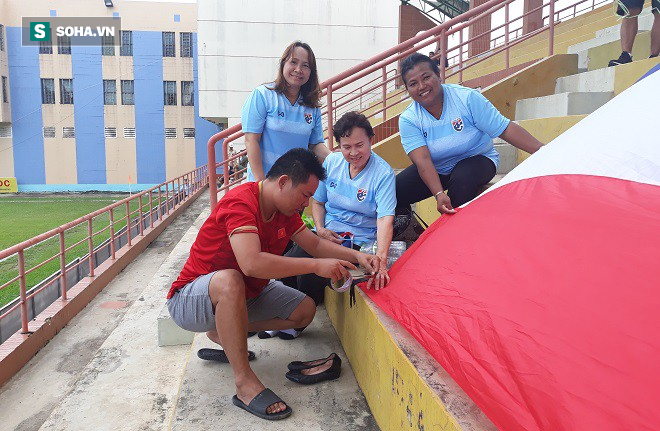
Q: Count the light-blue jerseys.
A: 3